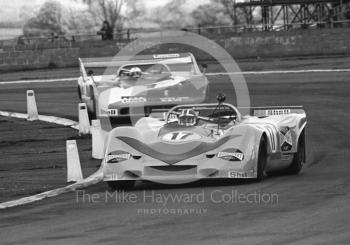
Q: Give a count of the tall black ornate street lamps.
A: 0